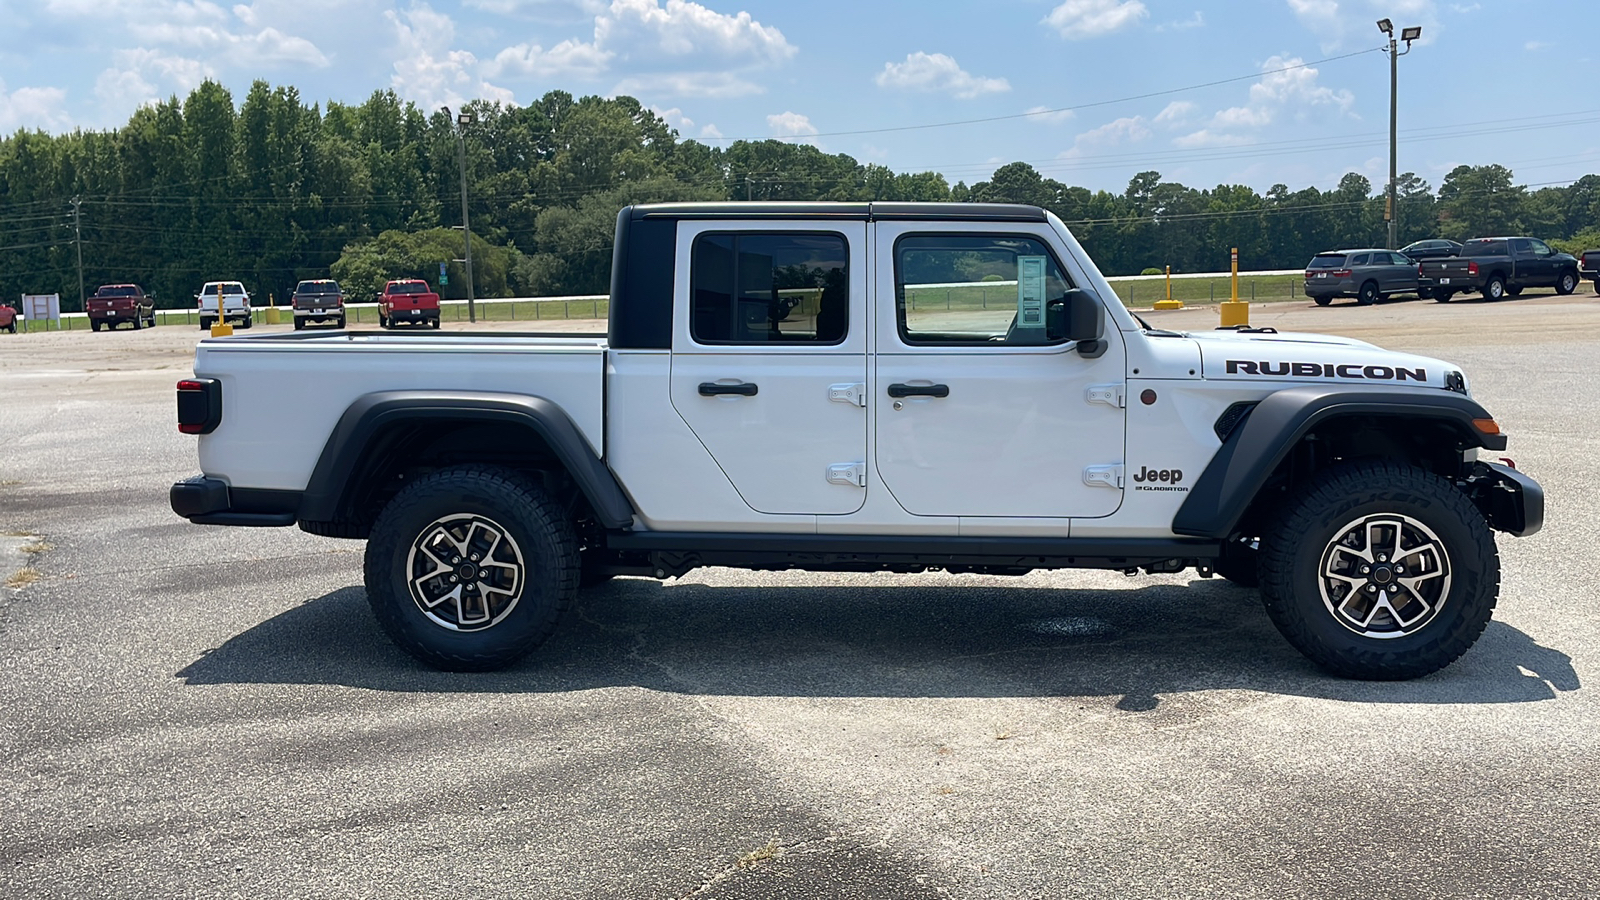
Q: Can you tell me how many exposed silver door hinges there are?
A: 4